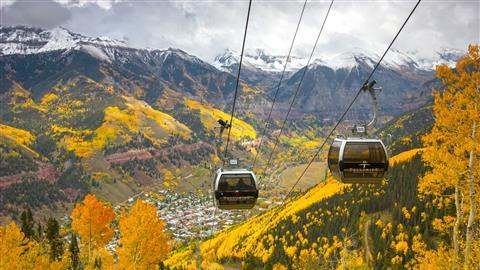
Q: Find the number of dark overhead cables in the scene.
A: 4